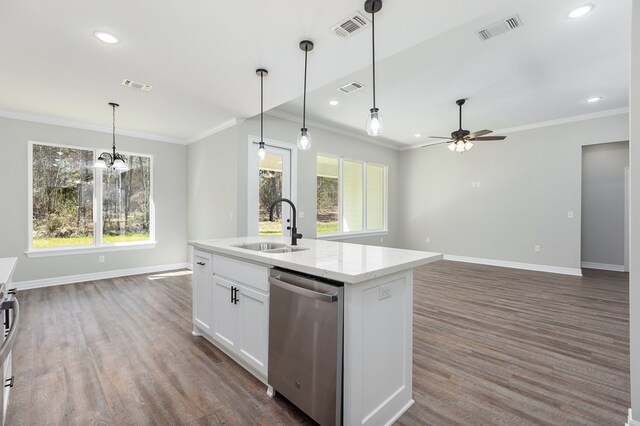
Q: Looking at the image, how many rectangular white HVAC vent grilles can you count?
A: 4